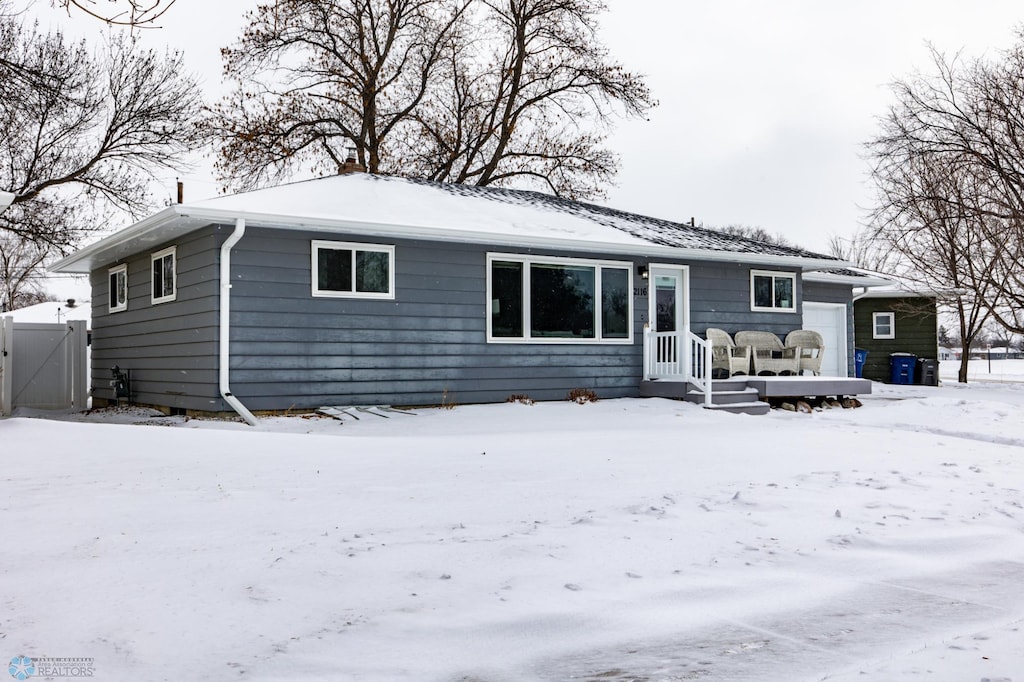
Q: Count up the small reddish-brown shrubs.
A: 2